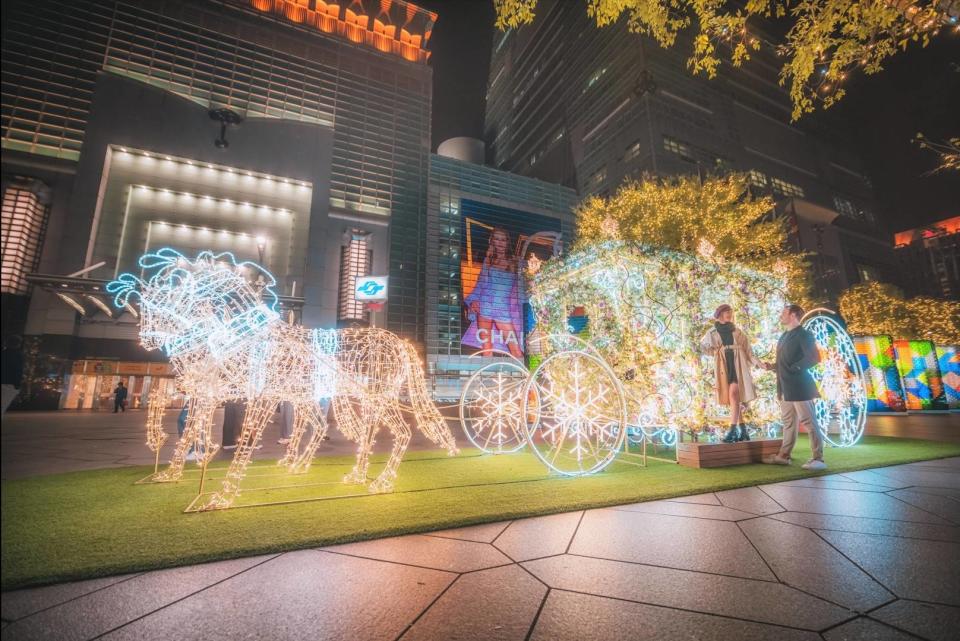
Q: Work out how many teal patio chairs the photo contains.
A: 0